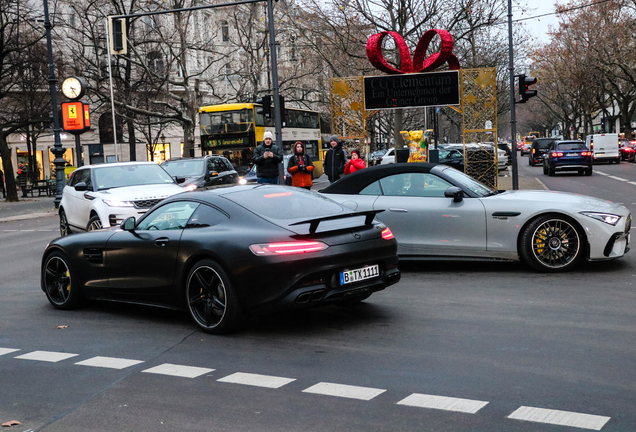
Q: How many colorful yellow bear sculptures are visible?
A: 1